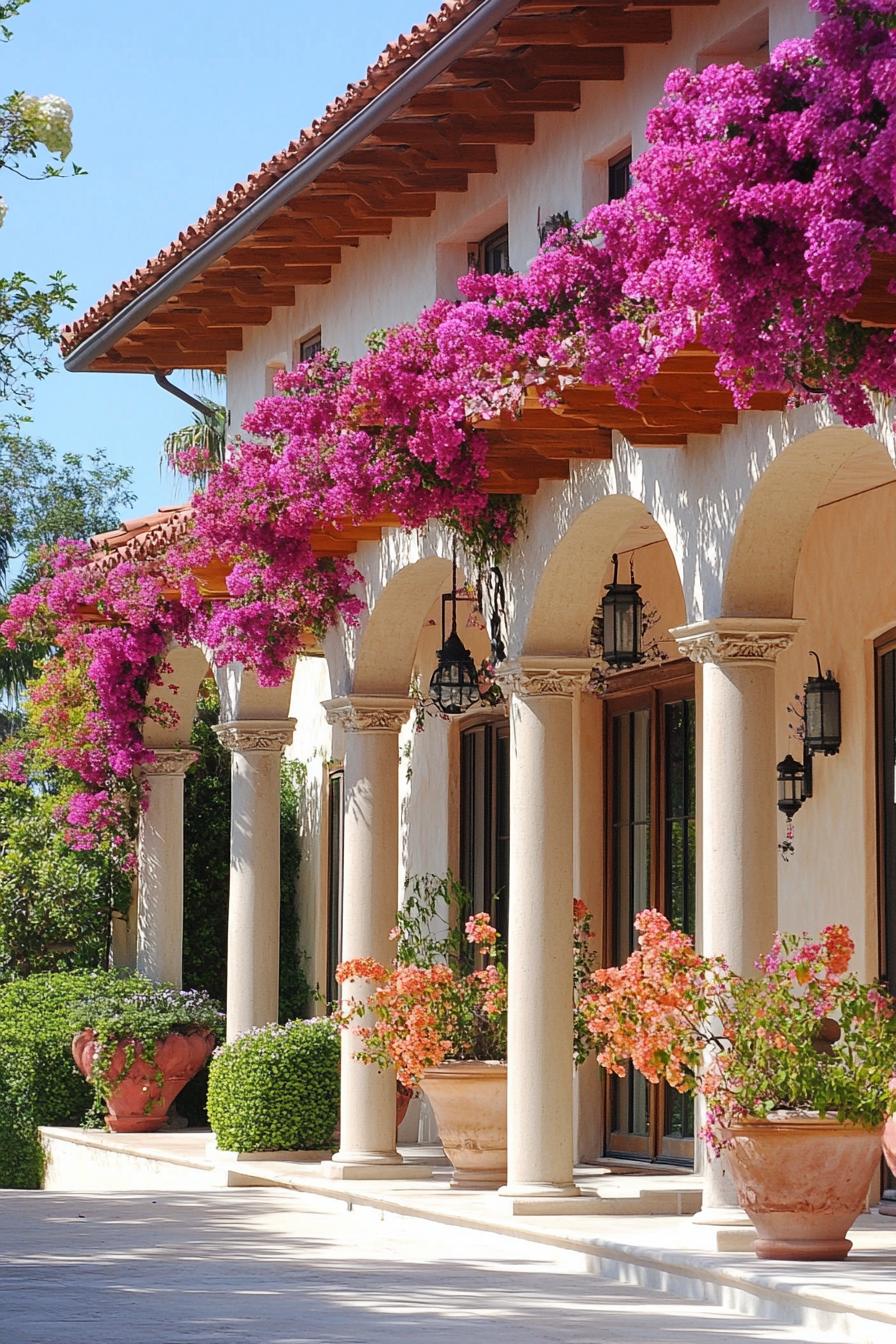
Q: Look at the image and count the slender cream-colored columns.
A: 5